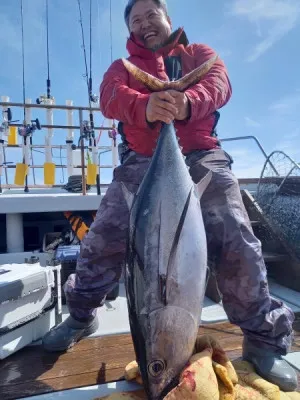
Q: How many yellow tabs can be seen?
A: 4